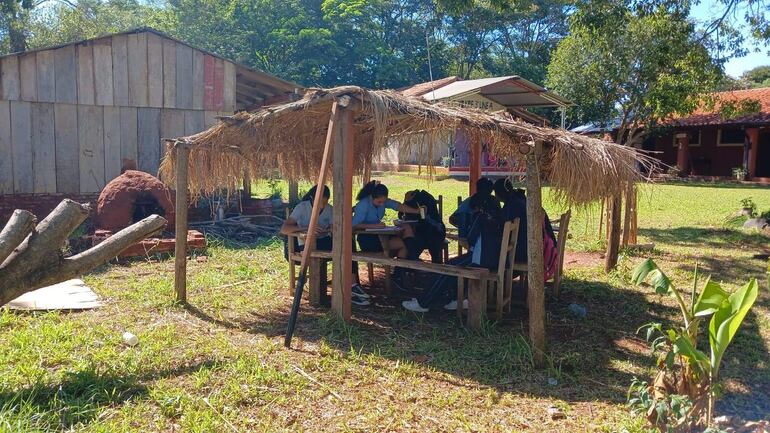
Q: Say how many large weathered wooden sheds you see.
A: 1